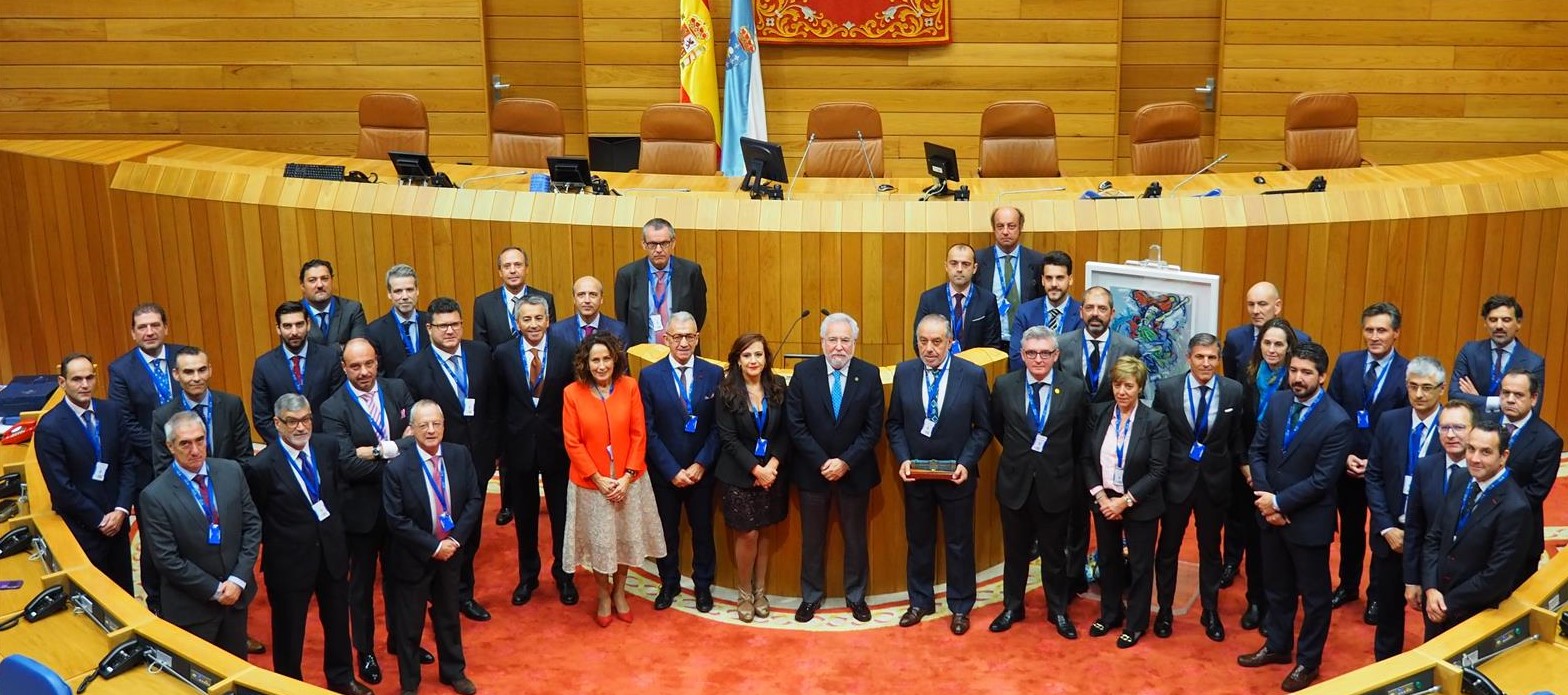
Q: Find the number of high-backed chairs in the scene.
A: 7